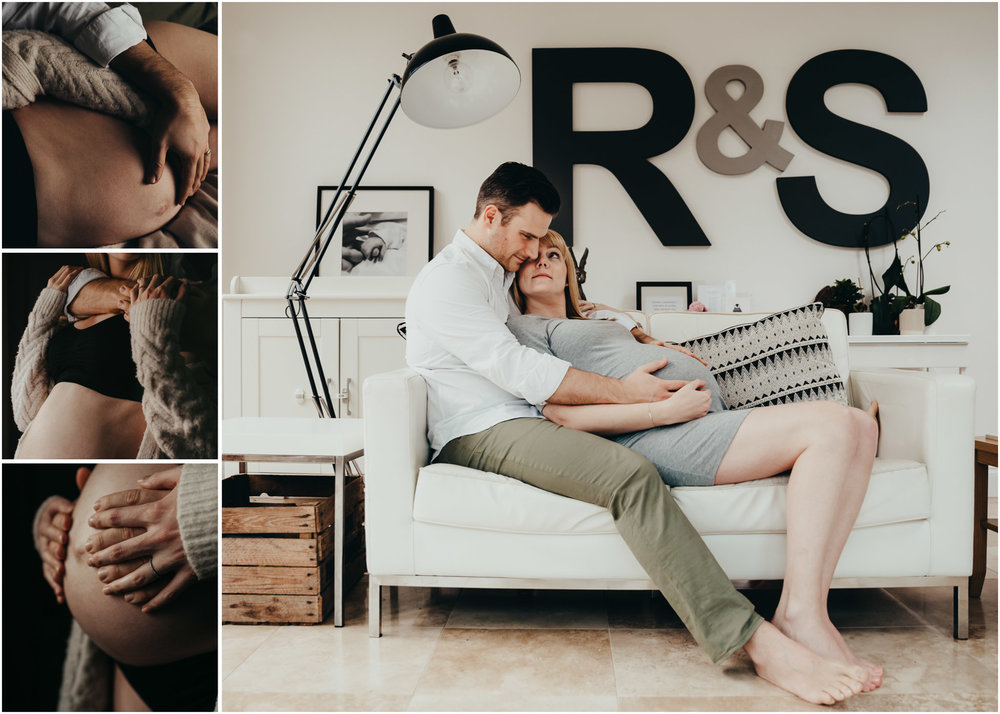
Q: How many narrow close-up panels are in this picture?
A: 3